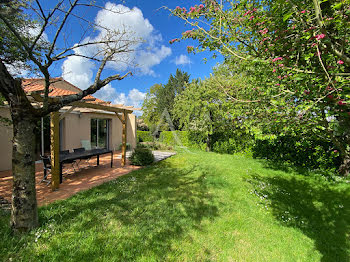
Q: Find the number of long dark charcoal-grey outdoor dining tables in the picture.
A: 1